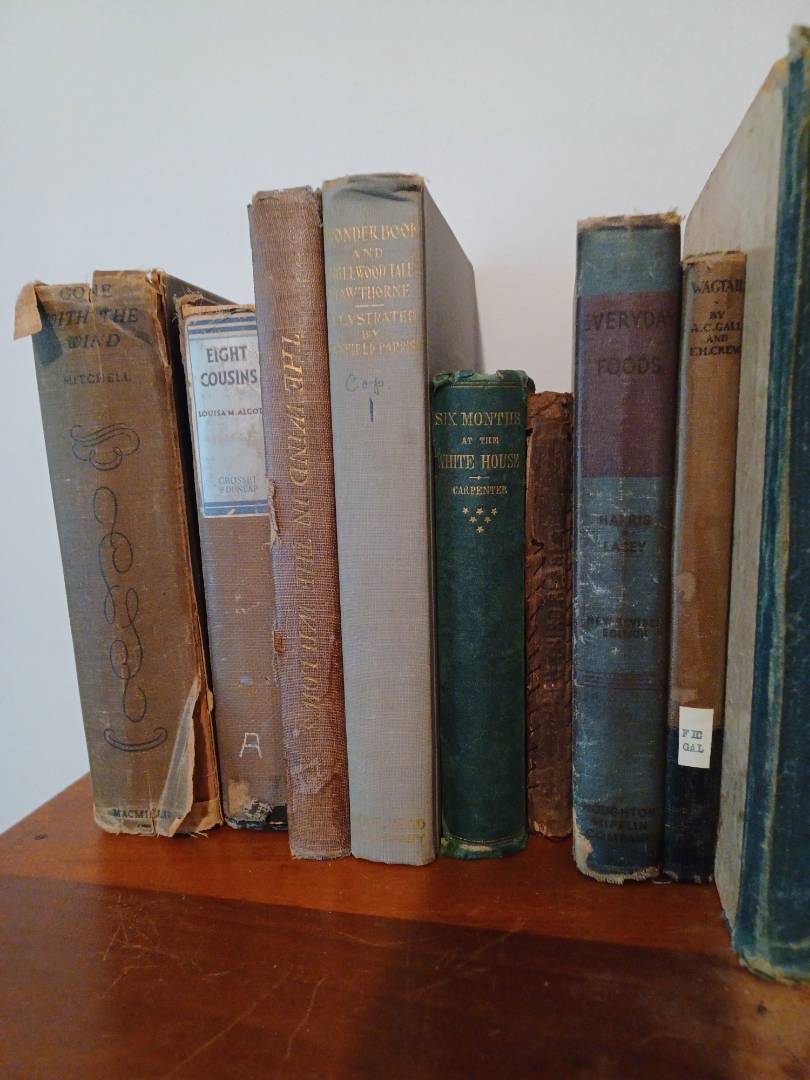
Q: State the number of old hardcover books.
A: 9